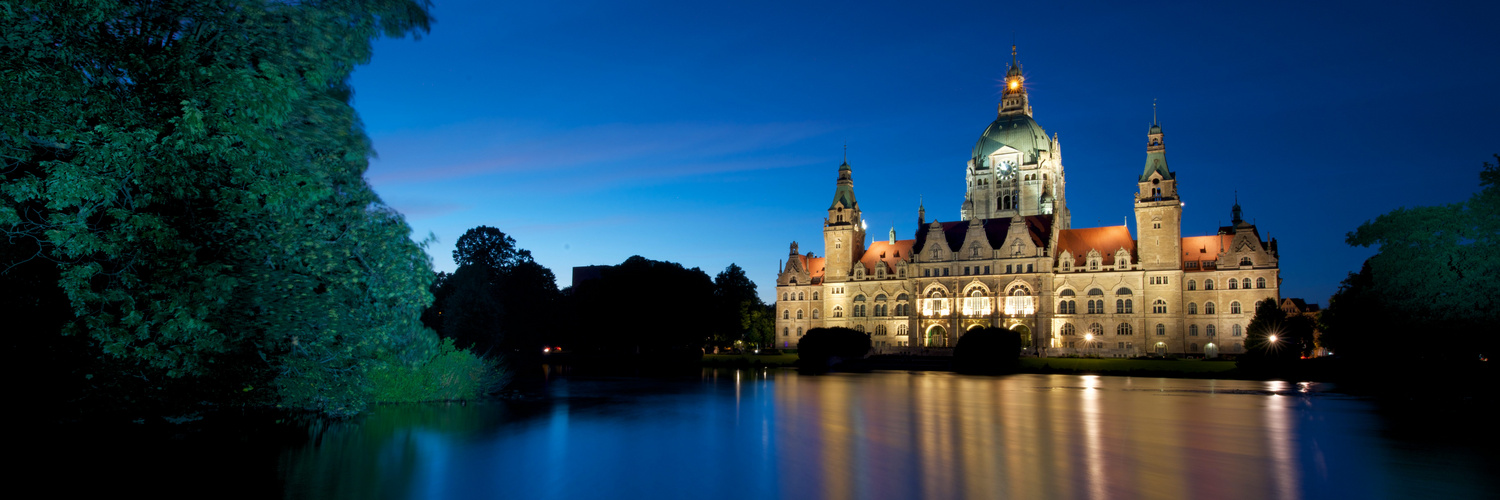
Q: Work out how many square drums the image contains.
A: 0